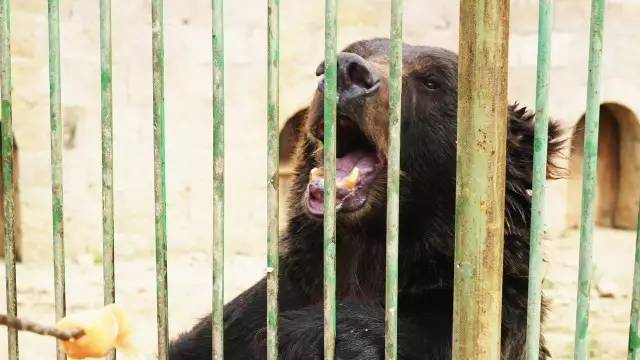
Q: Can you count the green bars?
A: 11